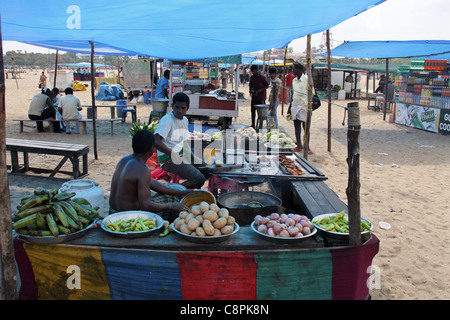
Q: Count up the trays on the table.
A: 5